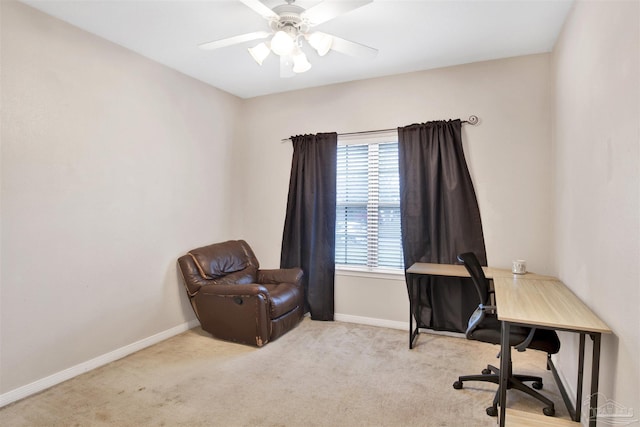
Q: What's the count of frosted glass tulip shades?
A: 4